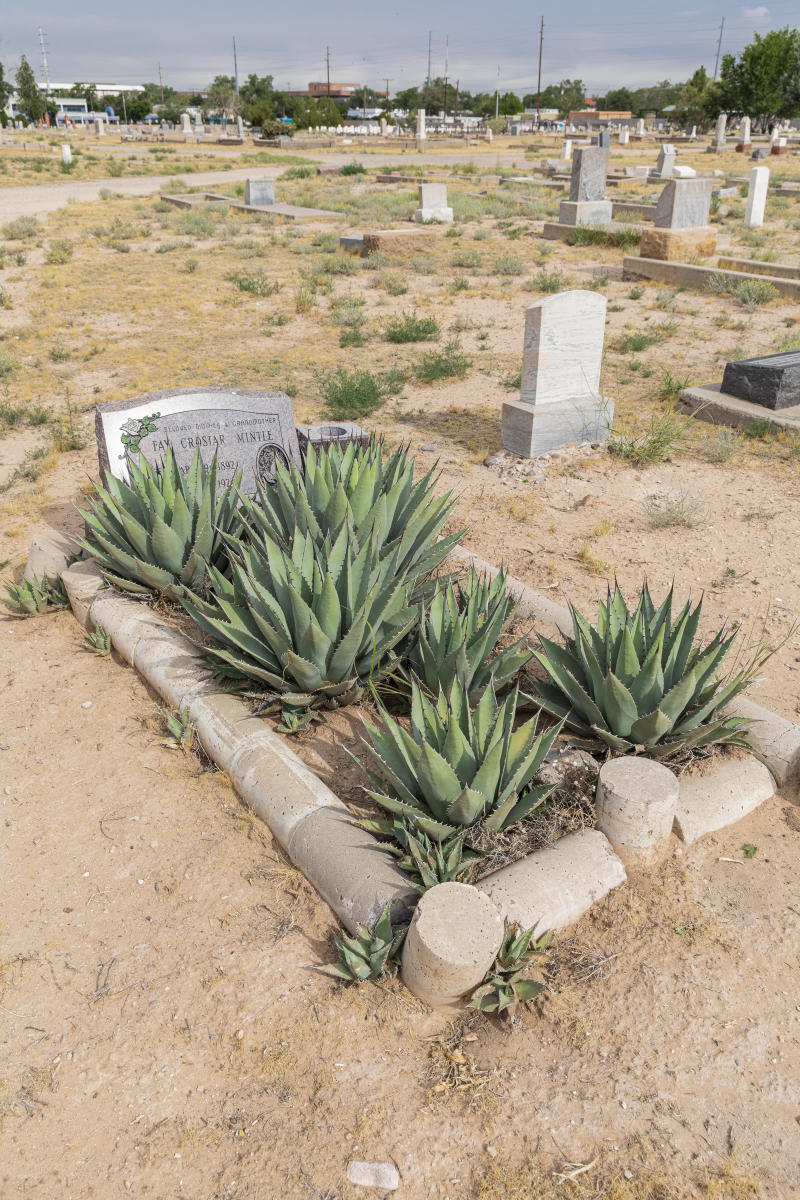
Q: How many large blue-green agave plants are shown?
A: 6